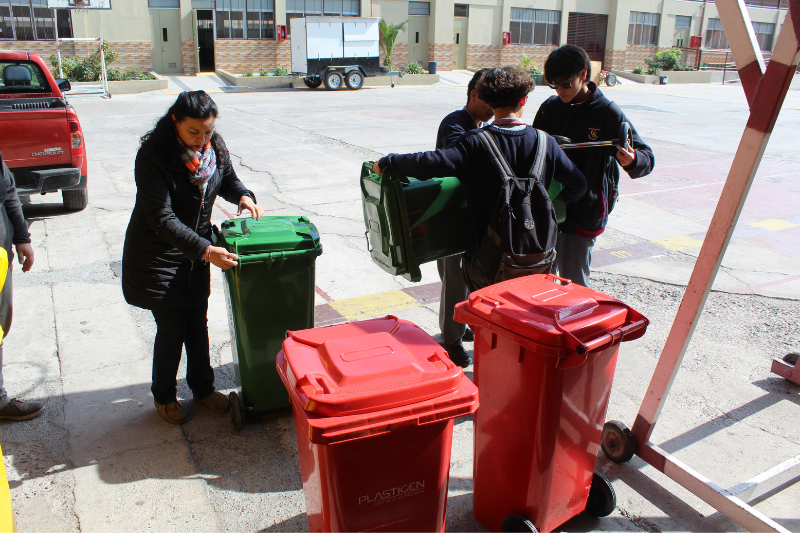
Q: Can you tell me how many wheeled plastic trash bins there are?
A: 4